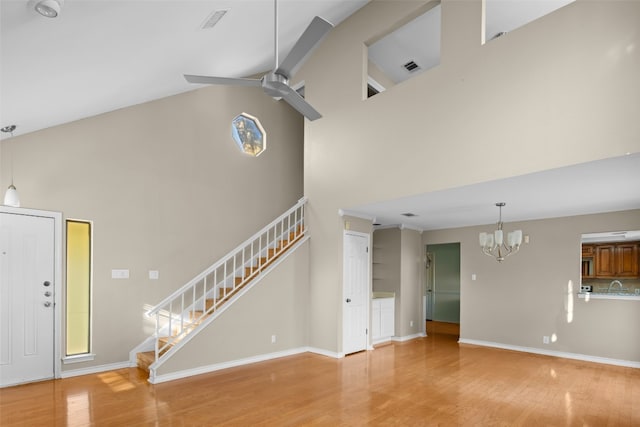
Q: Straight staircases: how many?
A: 1